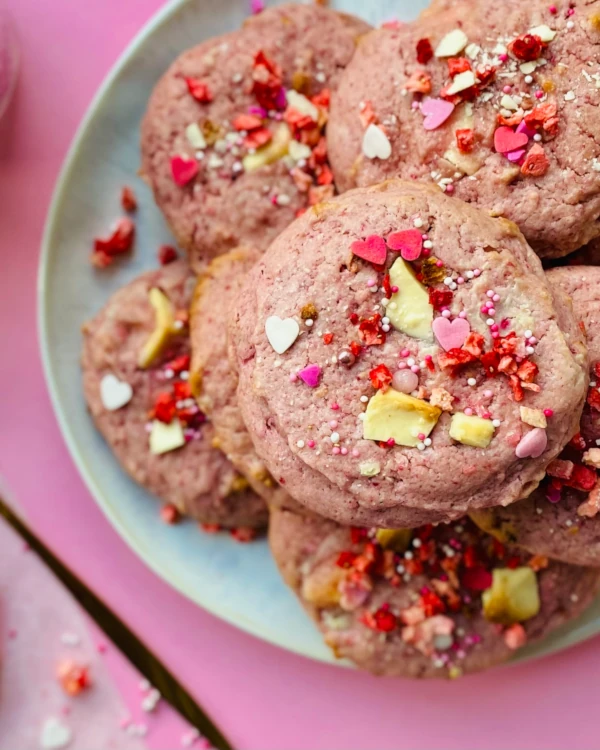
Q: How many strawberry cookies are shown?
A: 7